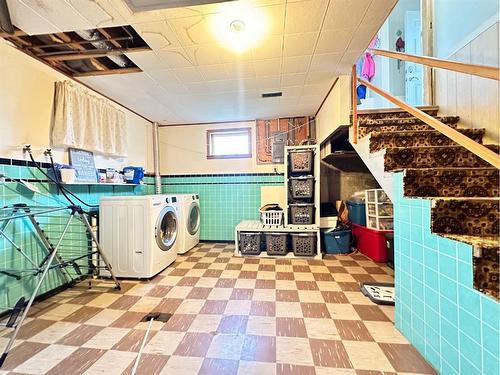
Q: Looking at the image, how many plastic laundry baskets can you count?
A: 7